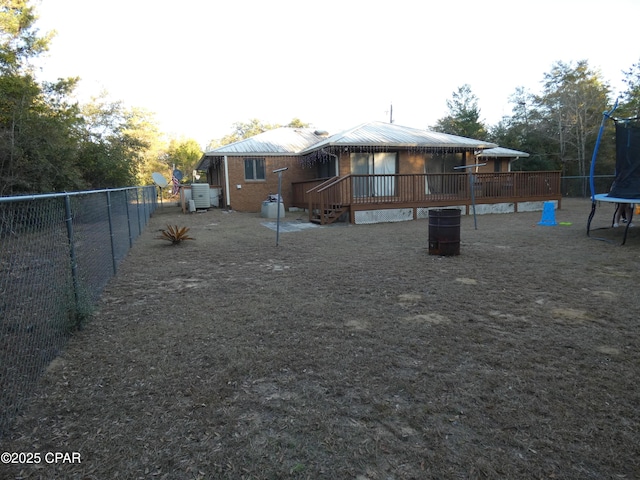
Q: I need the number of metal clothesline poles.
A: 2